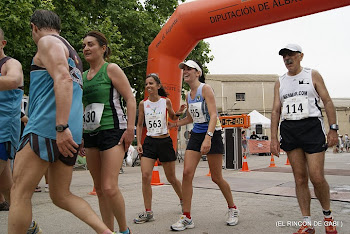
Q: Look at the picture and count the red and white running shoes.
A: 2